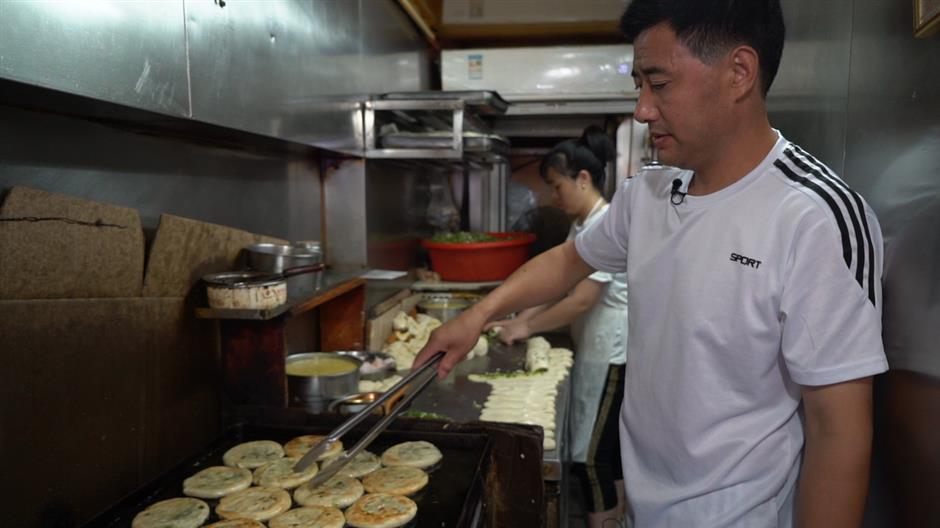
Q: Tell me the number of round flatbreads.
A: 13